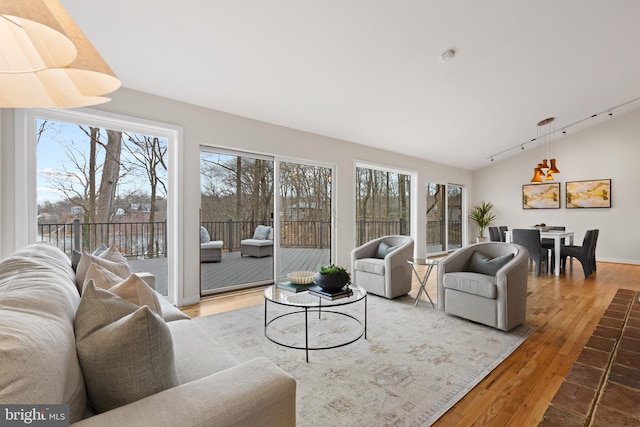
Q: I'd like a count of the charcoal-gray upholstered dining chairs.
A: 6